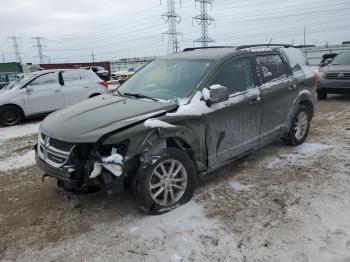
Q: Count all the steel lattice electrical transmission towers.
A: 4